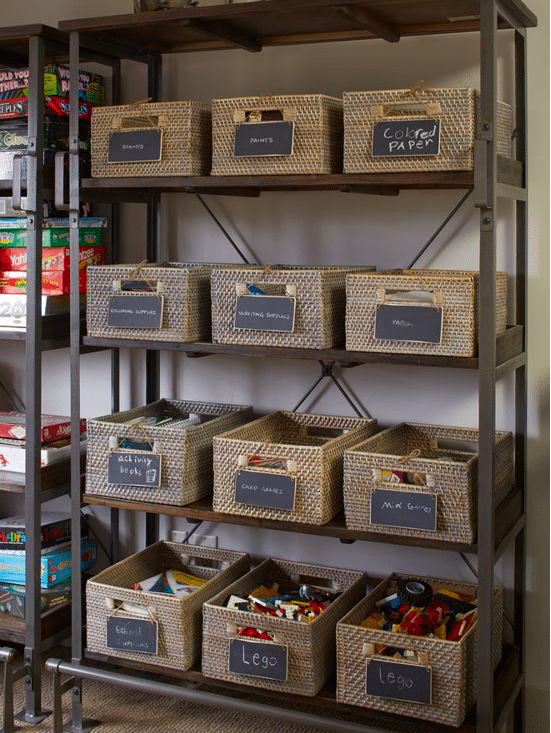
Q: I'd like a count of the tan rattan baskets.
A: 12